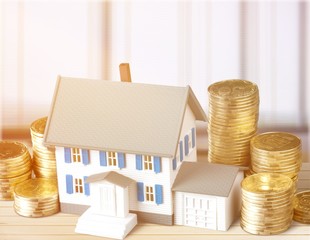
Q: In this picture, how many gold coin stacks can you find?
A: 7